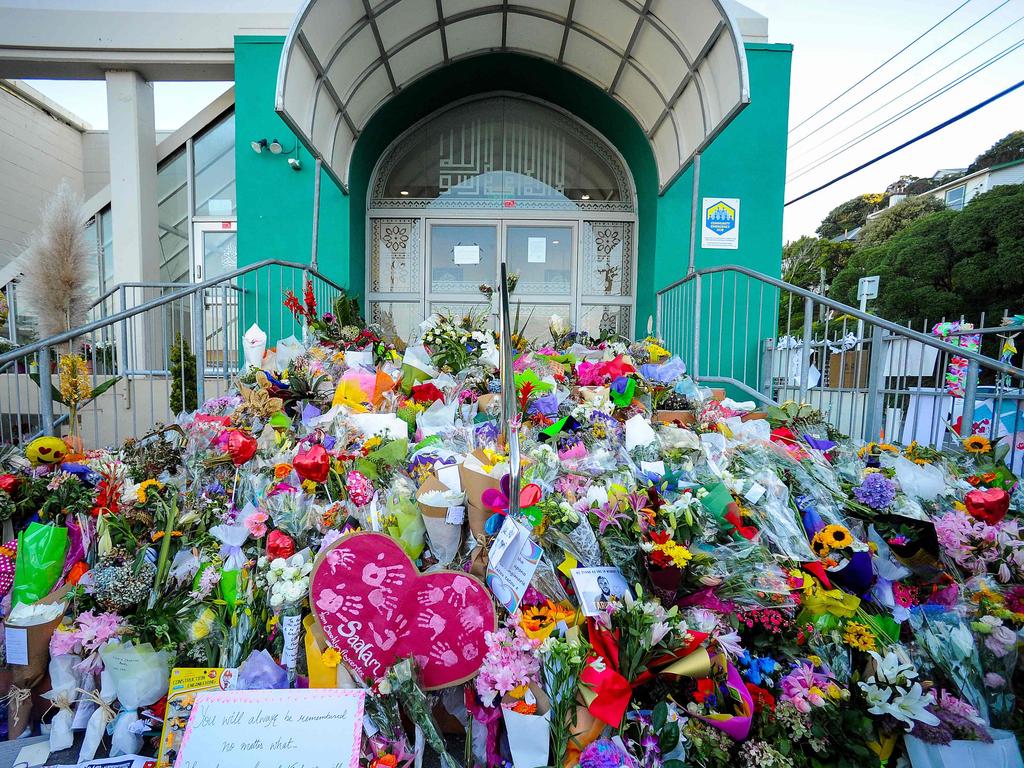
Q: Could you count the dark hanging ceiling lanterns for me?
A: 0